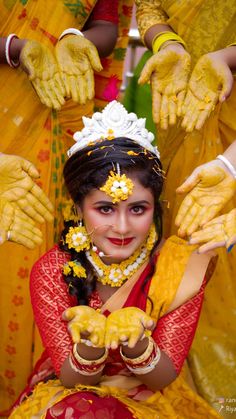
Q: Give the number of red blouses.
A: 2